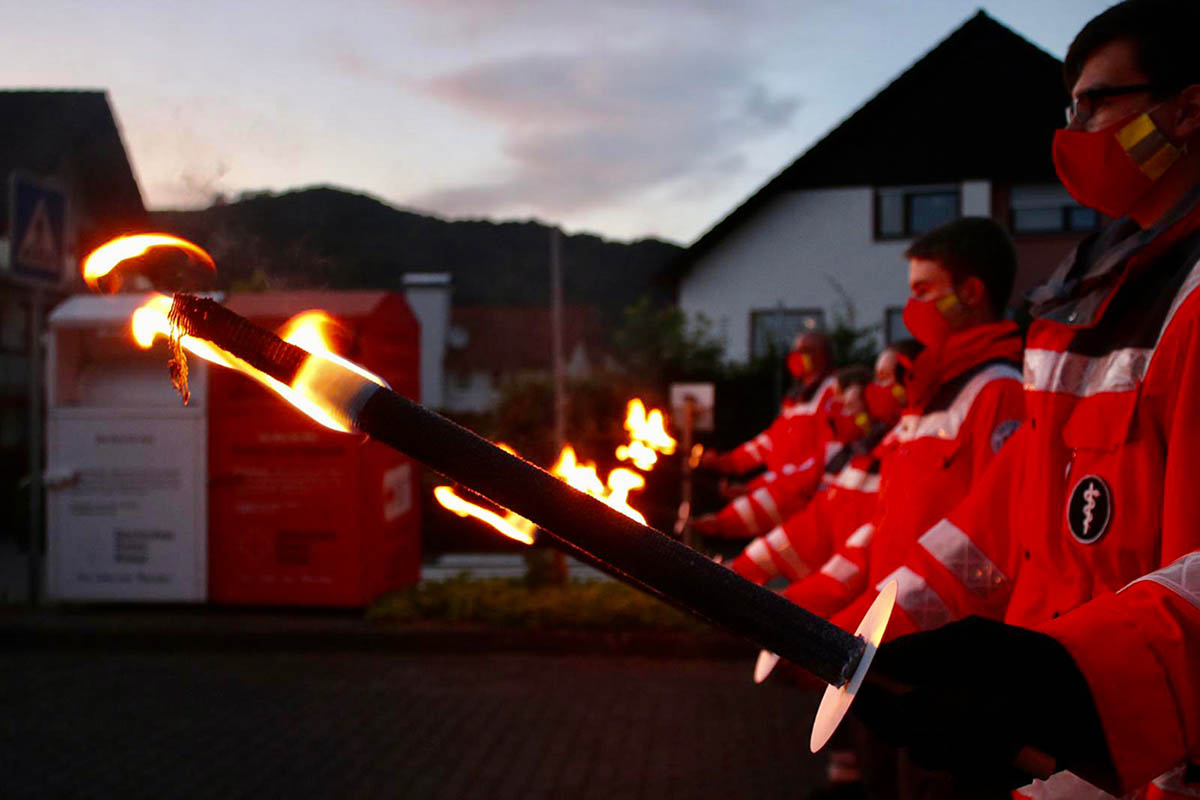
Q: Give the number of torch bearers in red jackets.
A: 5